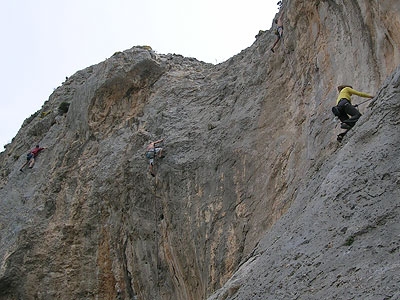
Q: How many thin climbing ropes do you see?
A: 2